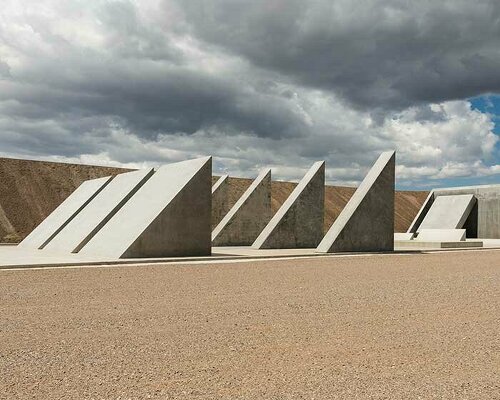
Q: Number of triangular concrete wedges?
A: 7